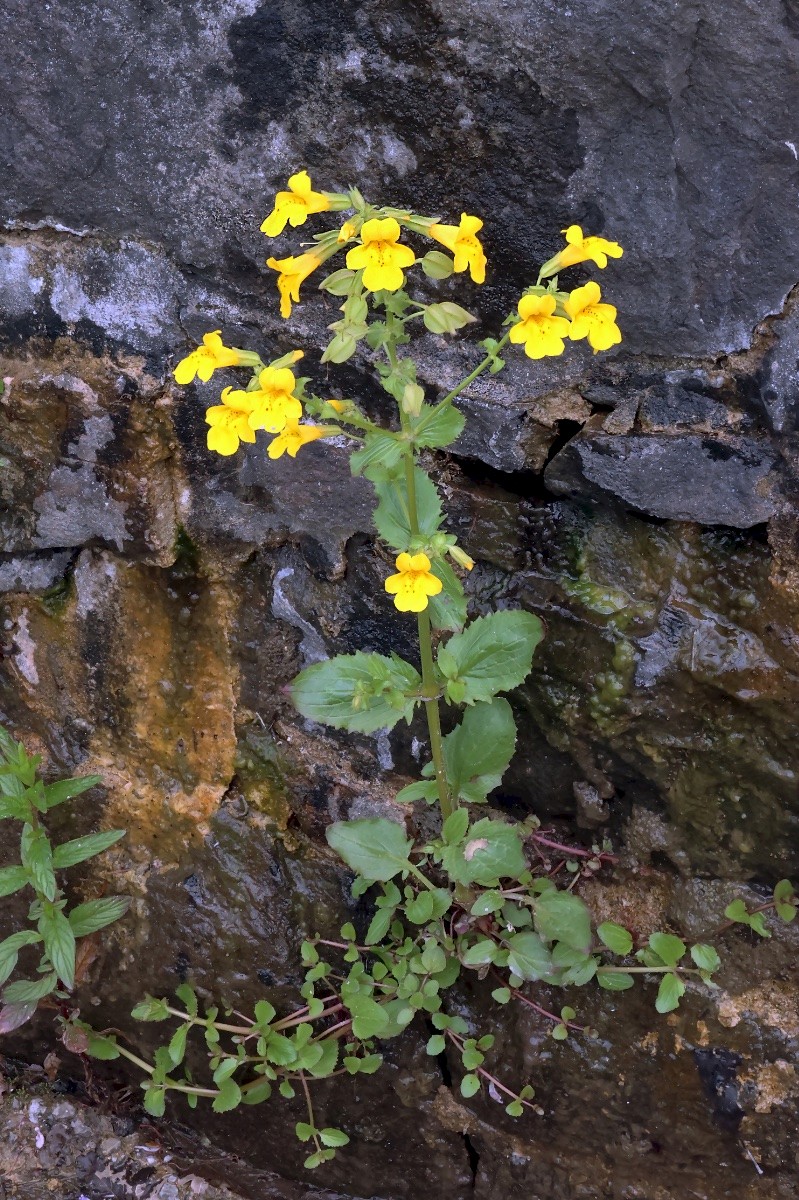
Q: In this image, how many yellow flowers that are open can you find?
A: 12